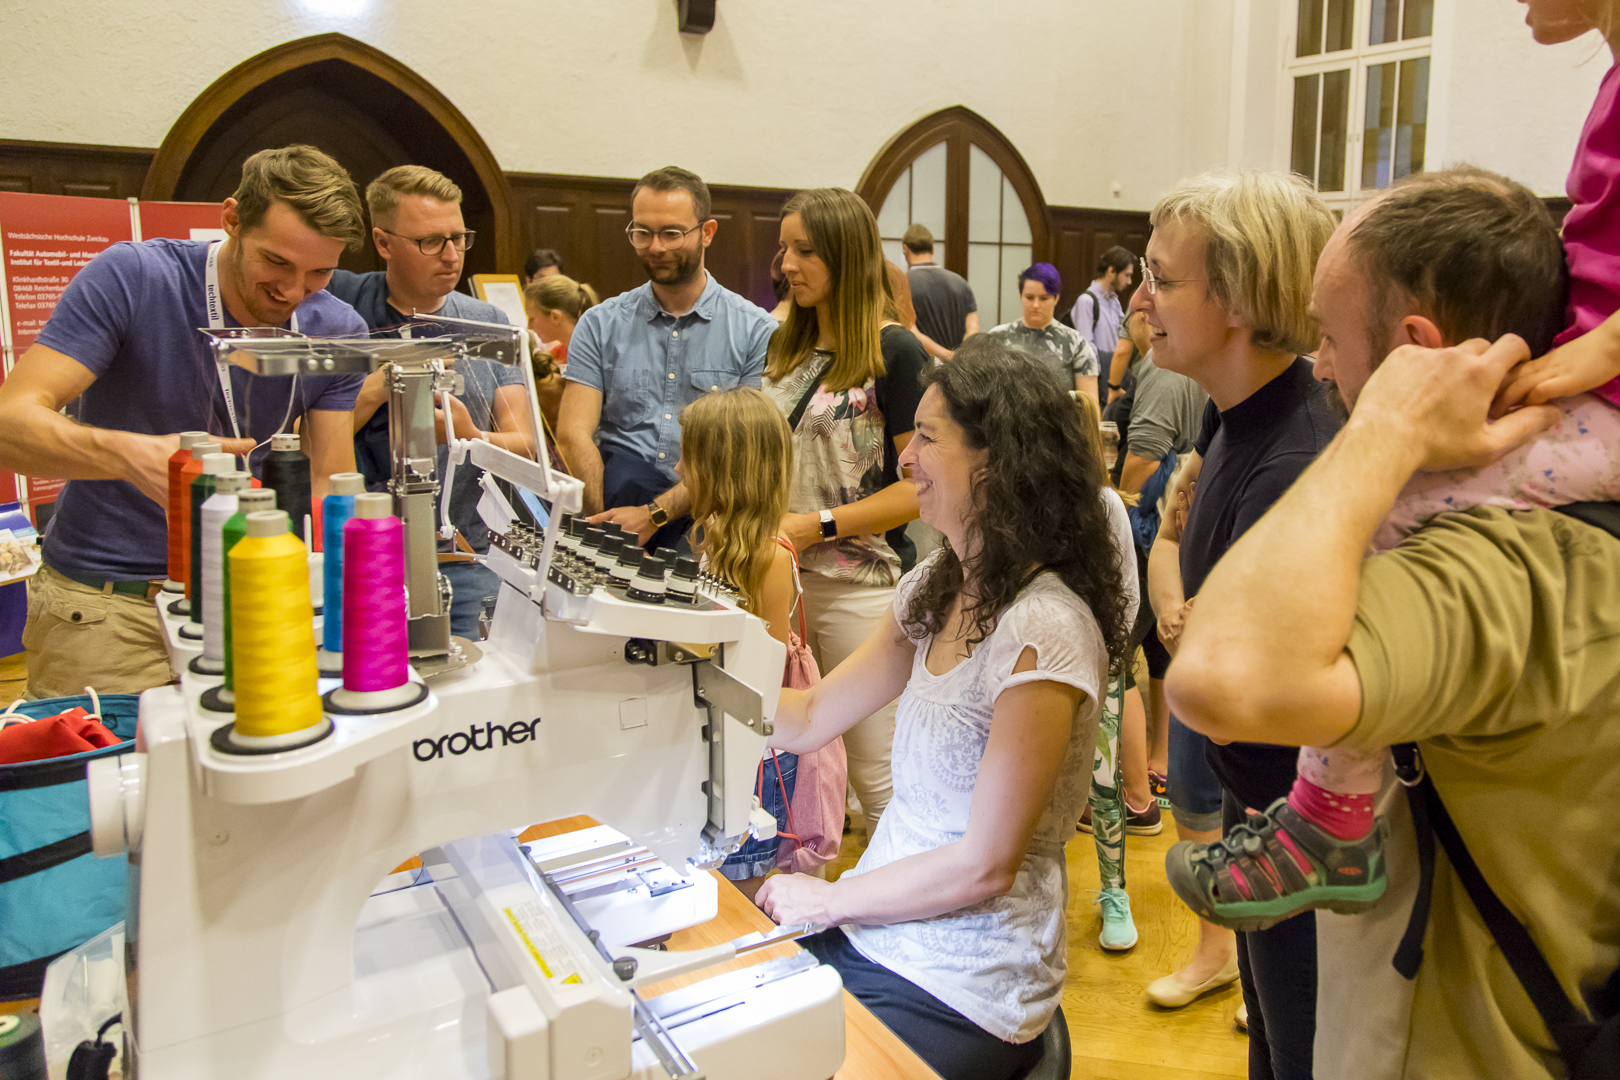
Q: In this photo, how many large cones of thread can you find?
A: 9